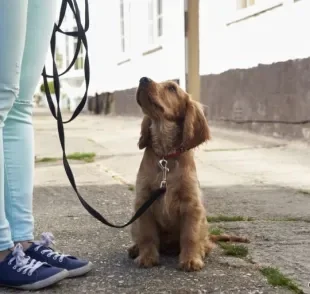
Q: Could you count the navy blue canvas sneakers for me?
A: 2